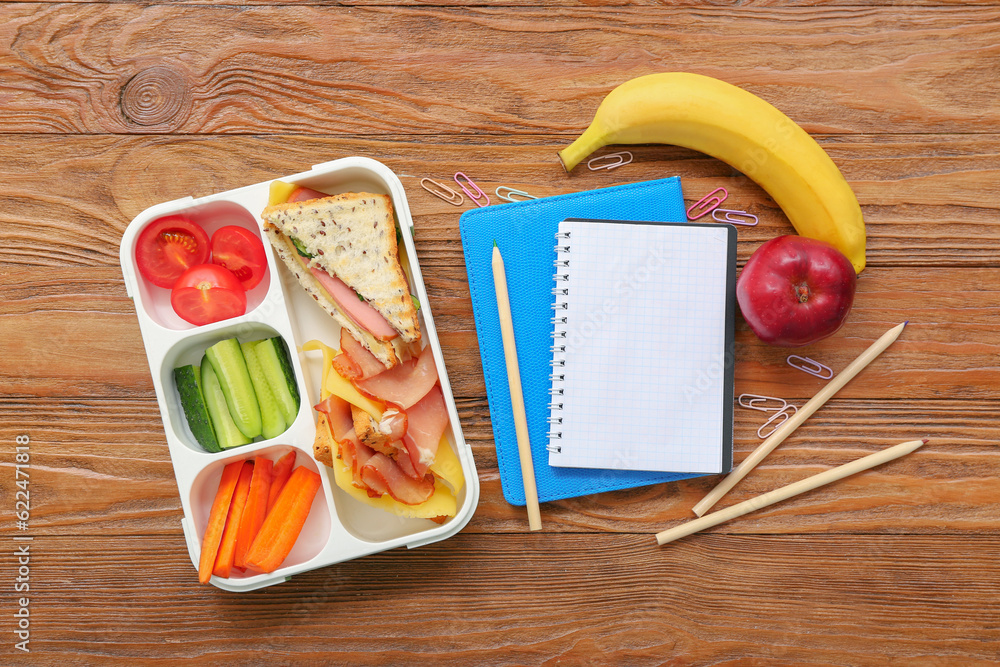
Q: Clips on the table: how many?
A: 9